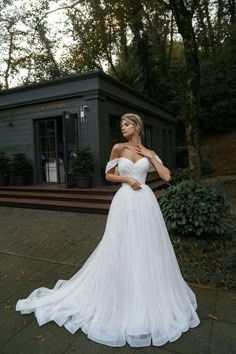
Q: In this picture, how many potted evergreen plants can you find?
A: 3